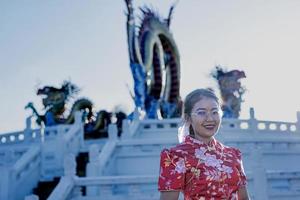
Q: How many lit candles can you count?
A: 0